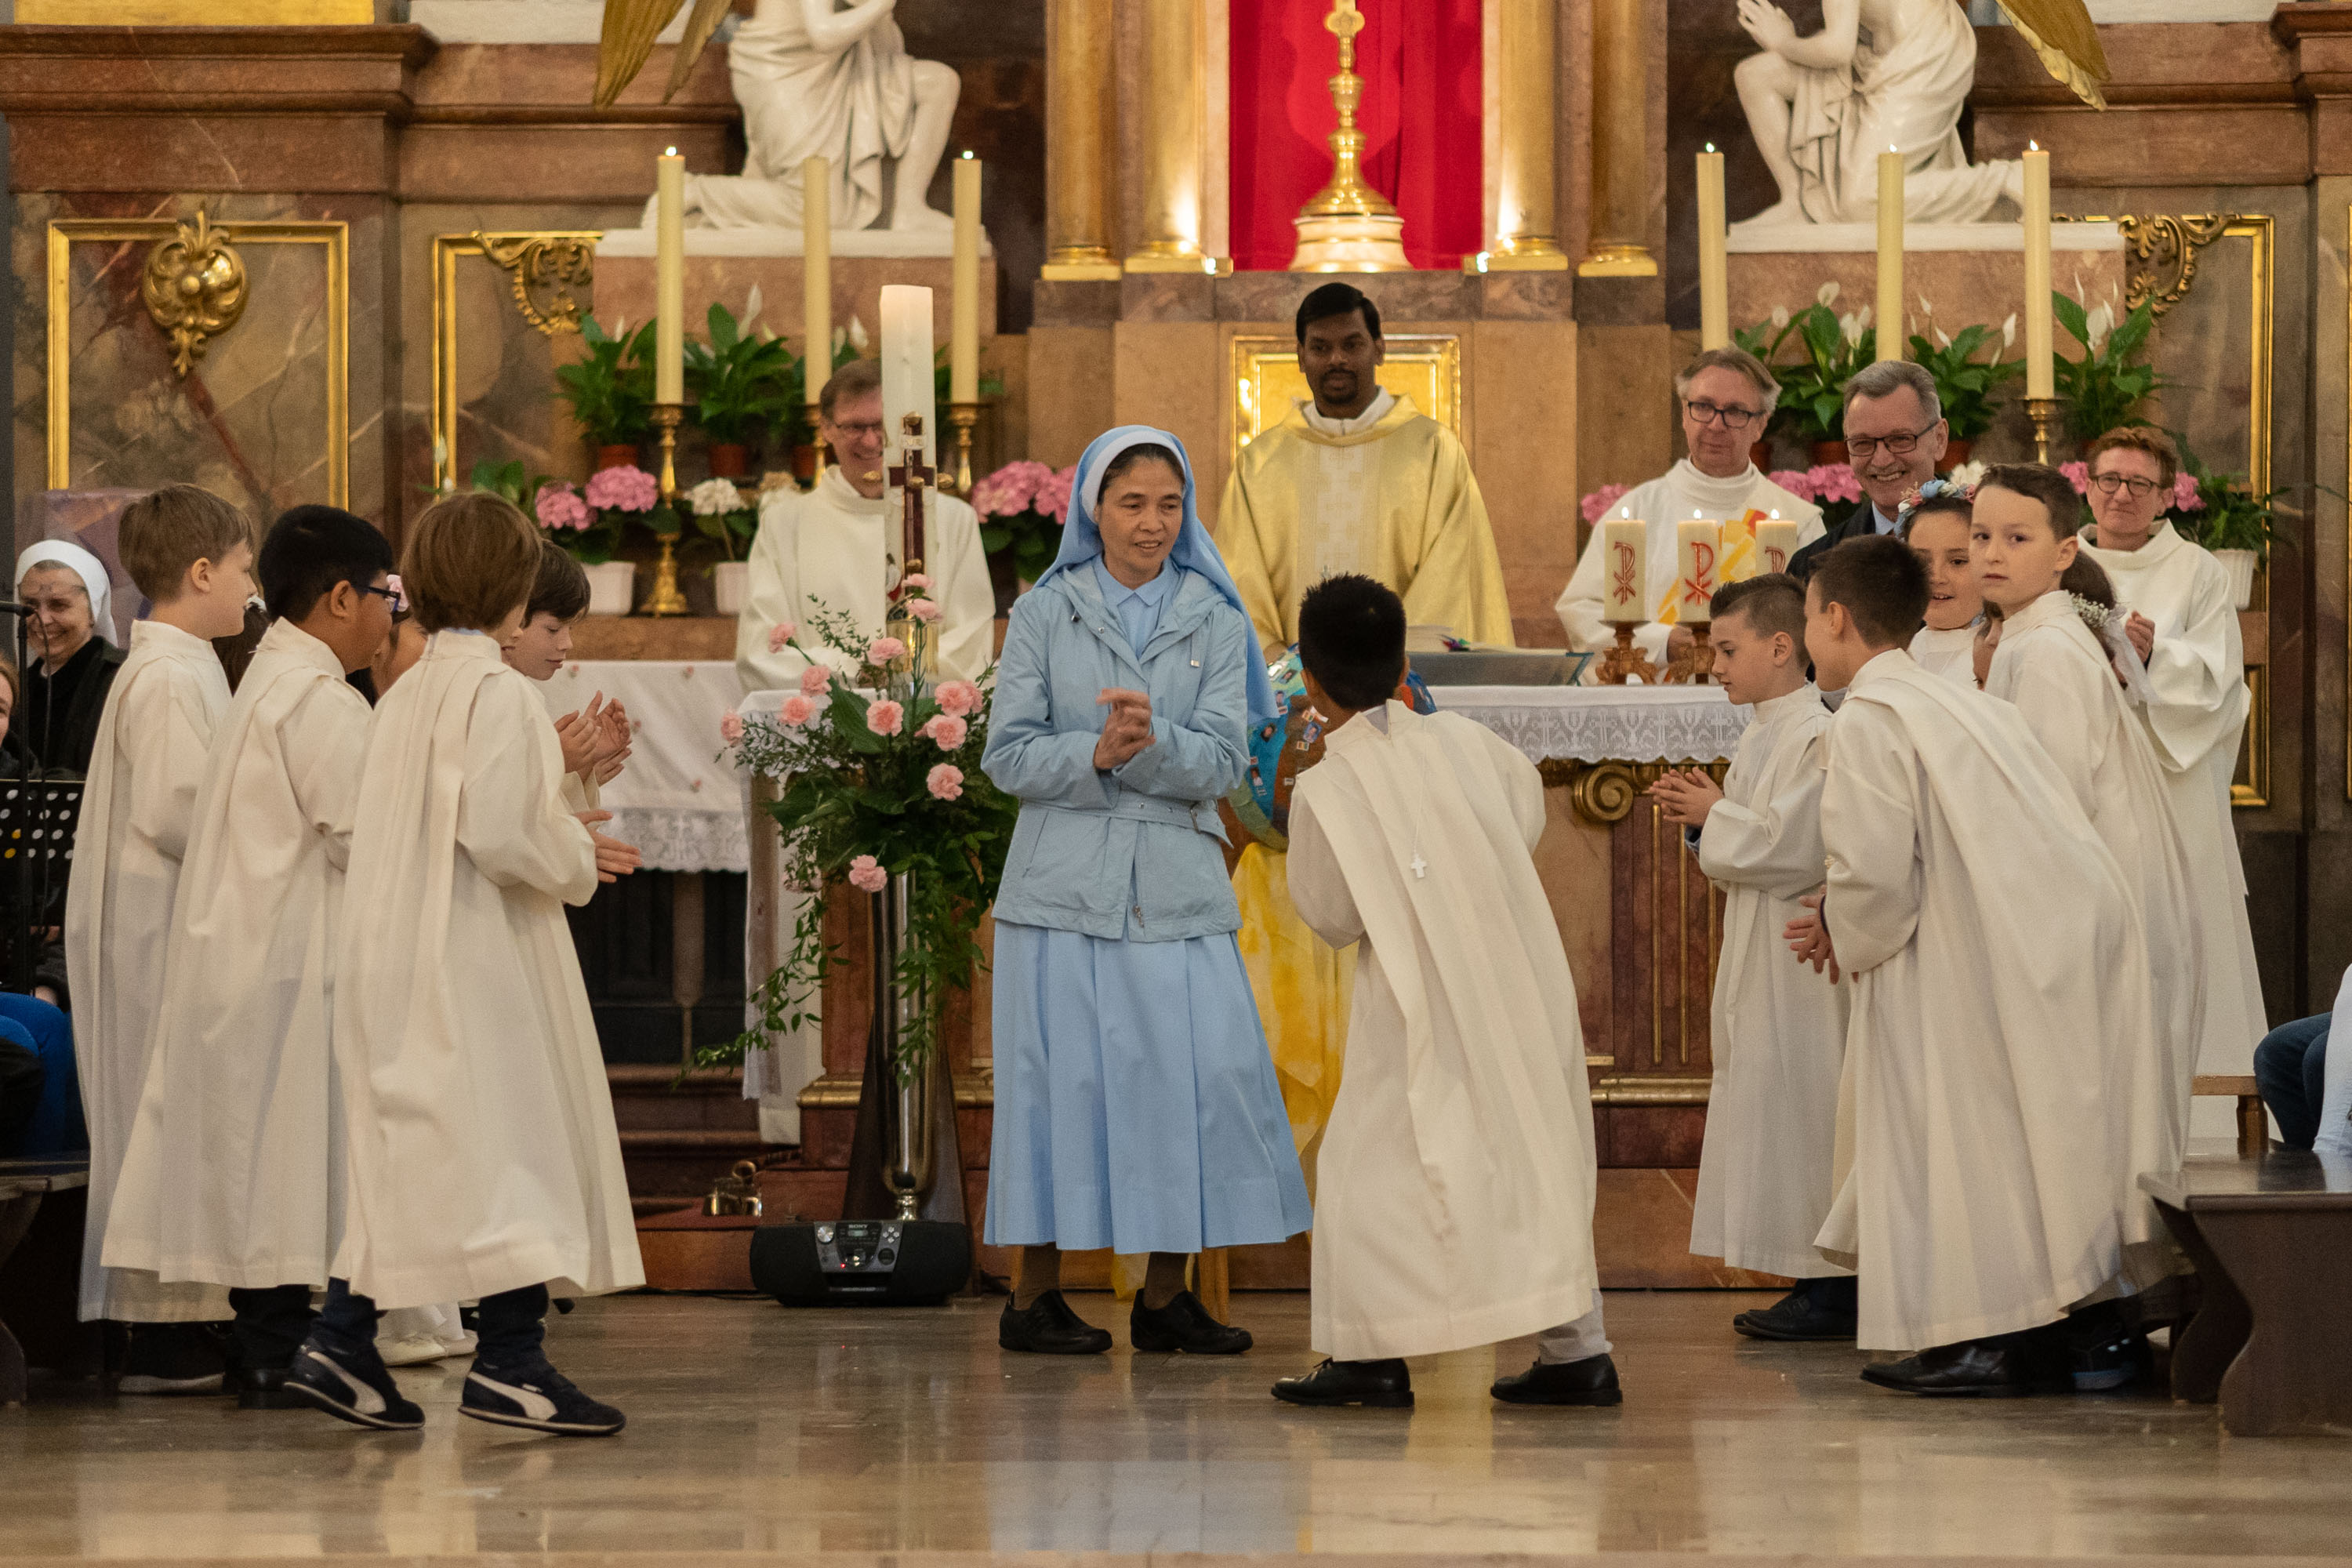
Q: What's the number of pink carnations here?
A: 13